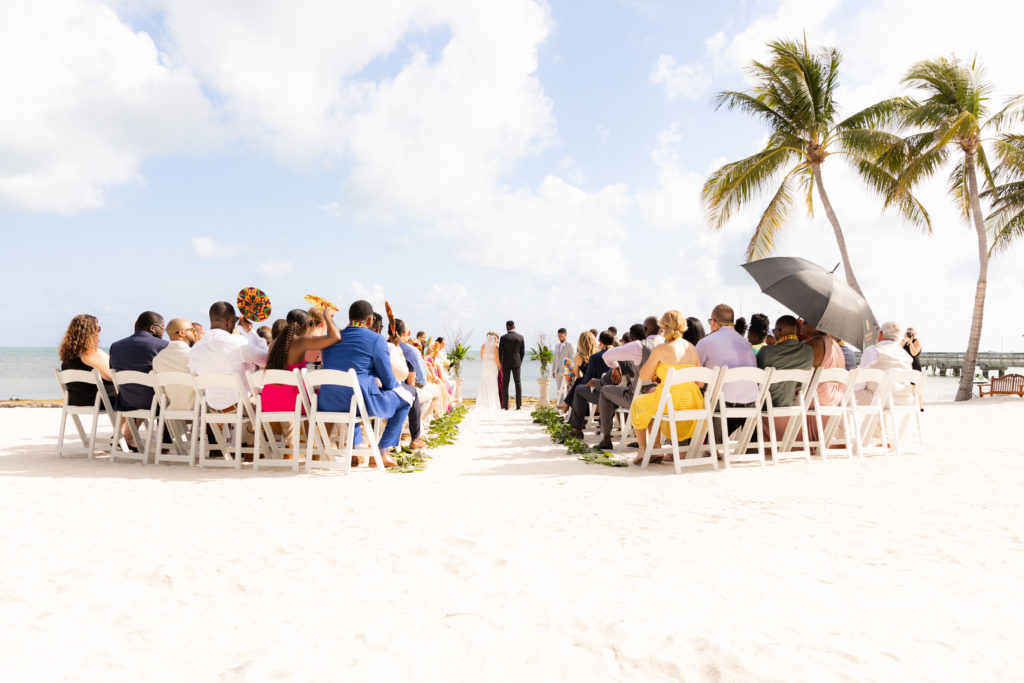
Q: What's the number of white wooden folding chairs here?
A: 12